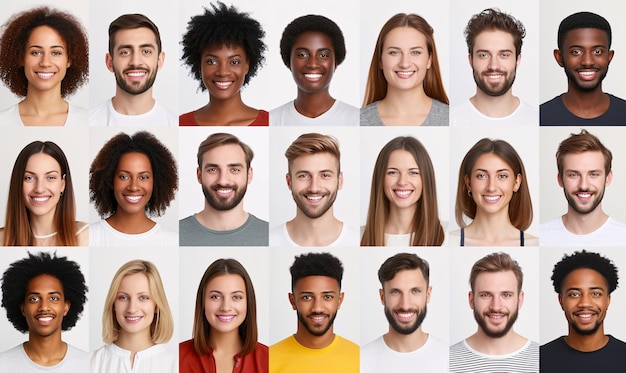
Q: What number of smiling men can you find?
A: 11